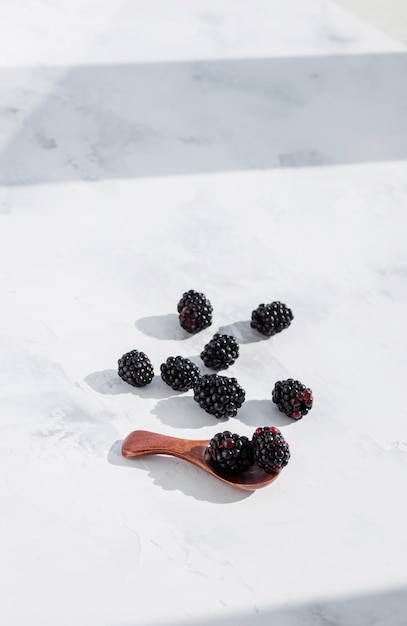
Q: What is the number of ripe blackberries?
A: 9